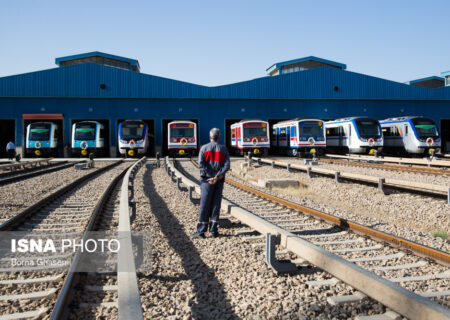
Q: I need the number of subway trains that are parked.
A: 8